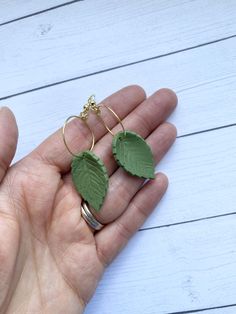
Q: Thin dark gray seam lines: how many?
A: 5